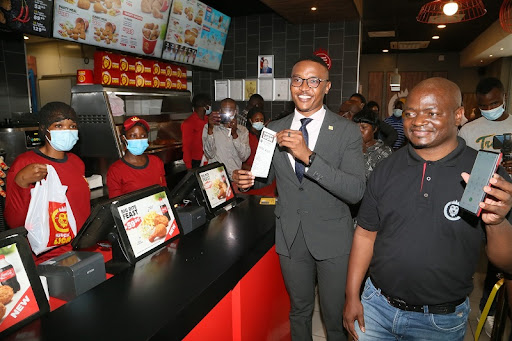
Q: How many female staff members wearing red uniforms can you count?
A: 2